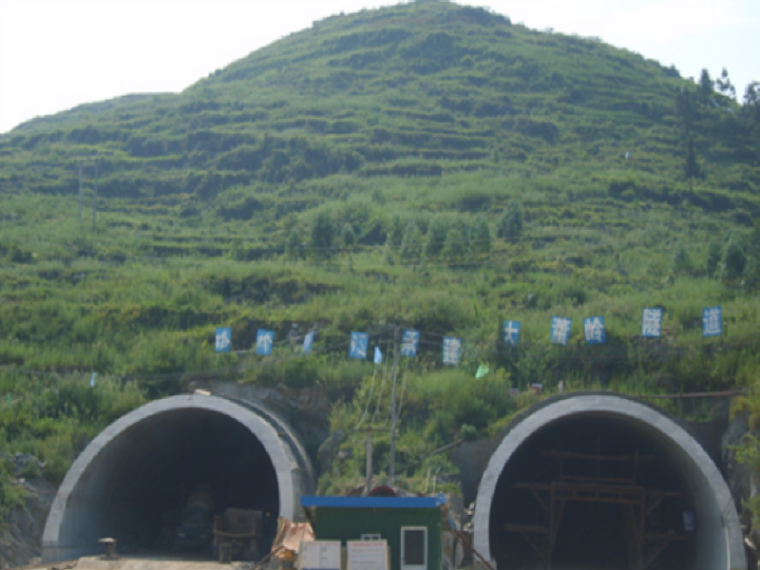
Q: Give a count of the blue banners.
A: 11